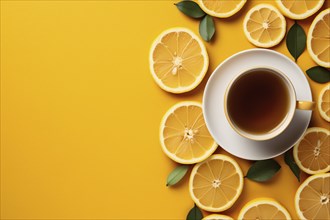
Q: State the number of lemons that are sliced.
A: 12